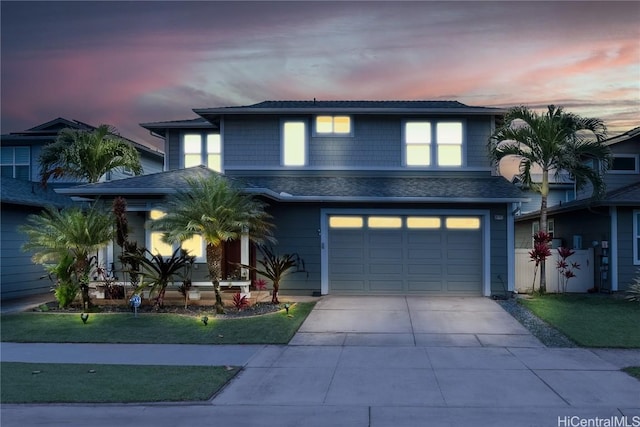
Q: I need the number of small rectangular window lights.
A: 4